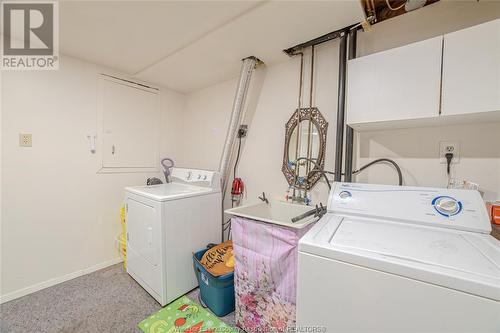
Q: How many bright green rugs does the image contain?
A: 1